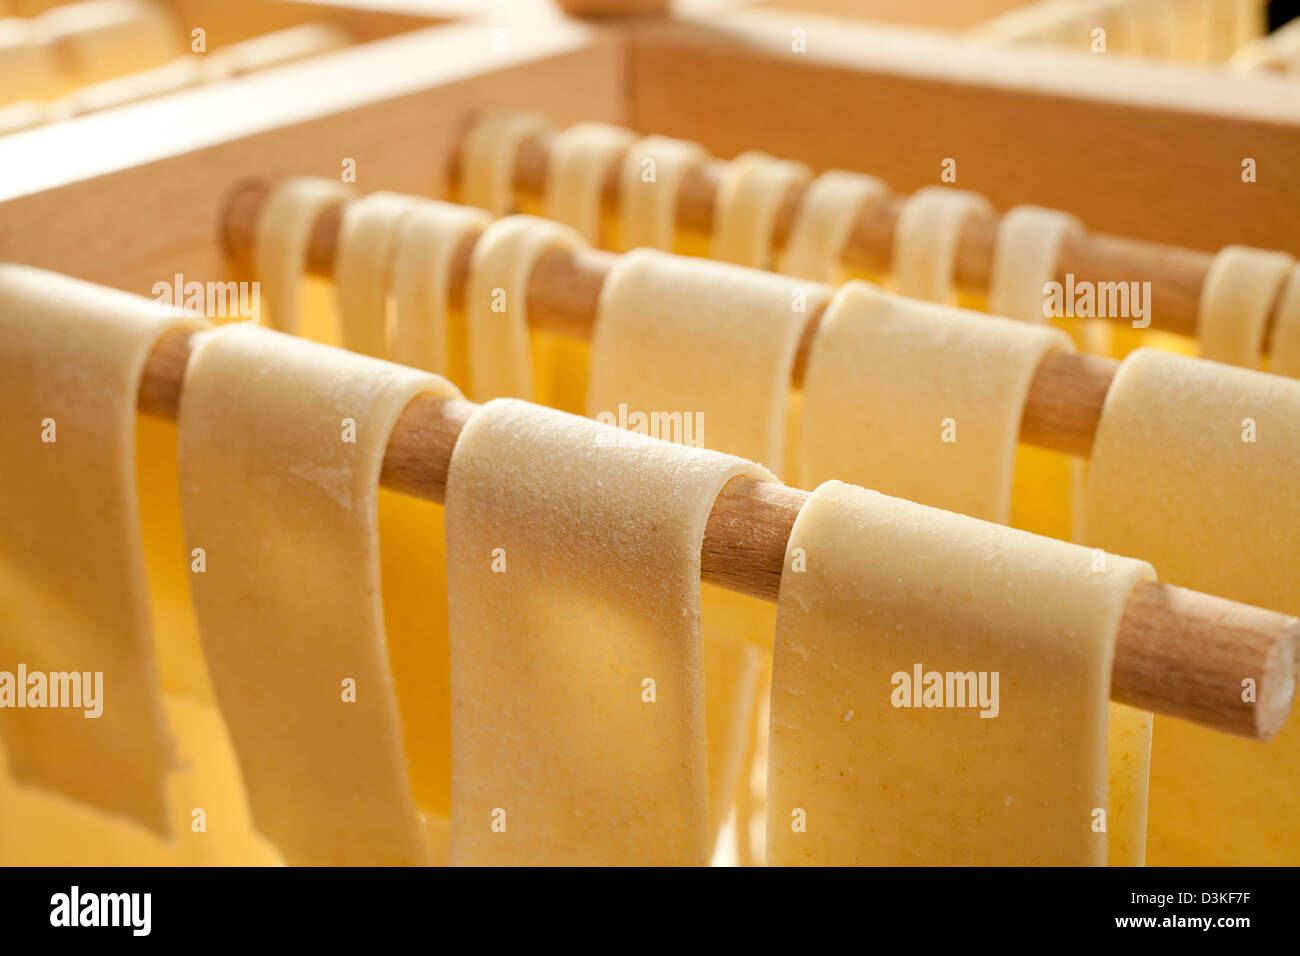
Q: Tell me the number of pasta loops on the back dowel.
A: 9